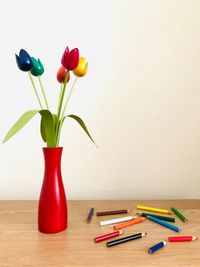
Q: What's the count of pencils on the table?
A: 12